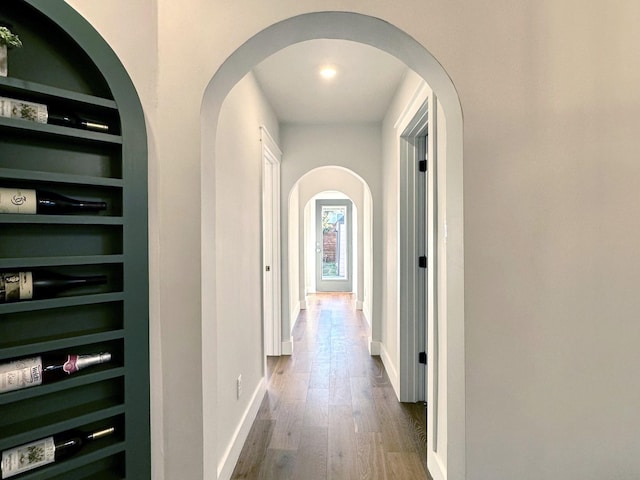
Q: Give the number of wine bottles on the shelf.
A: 5